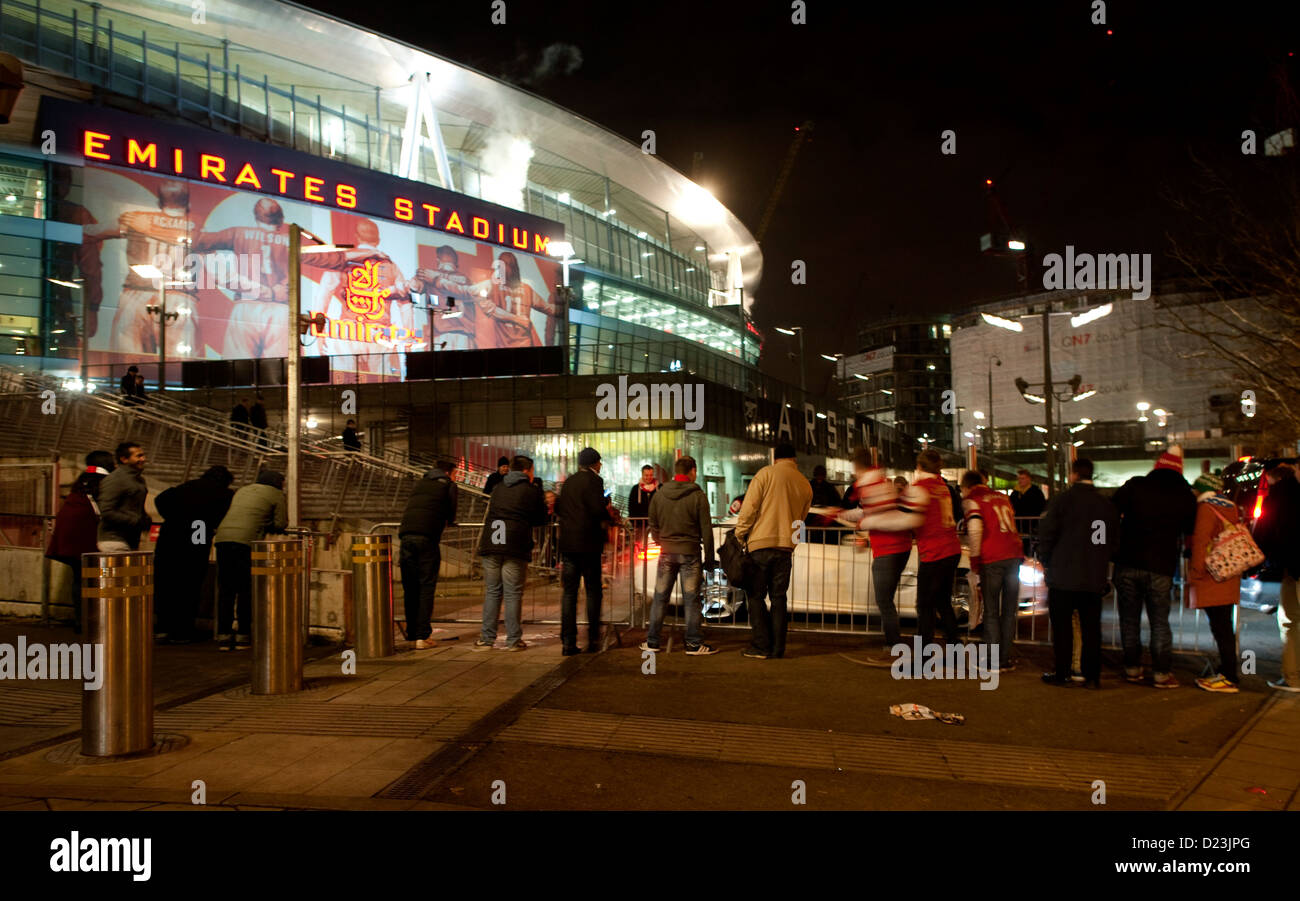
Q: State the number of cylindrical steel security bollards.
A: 3